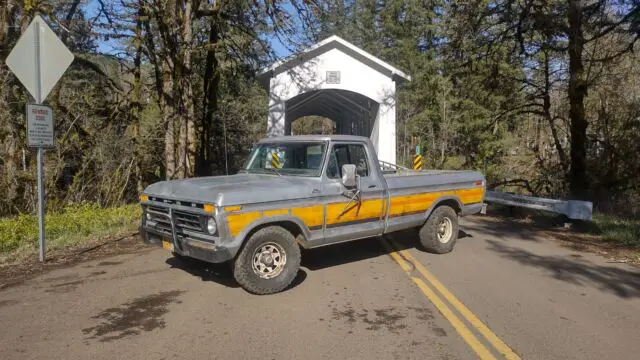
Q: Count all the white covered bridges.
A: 1